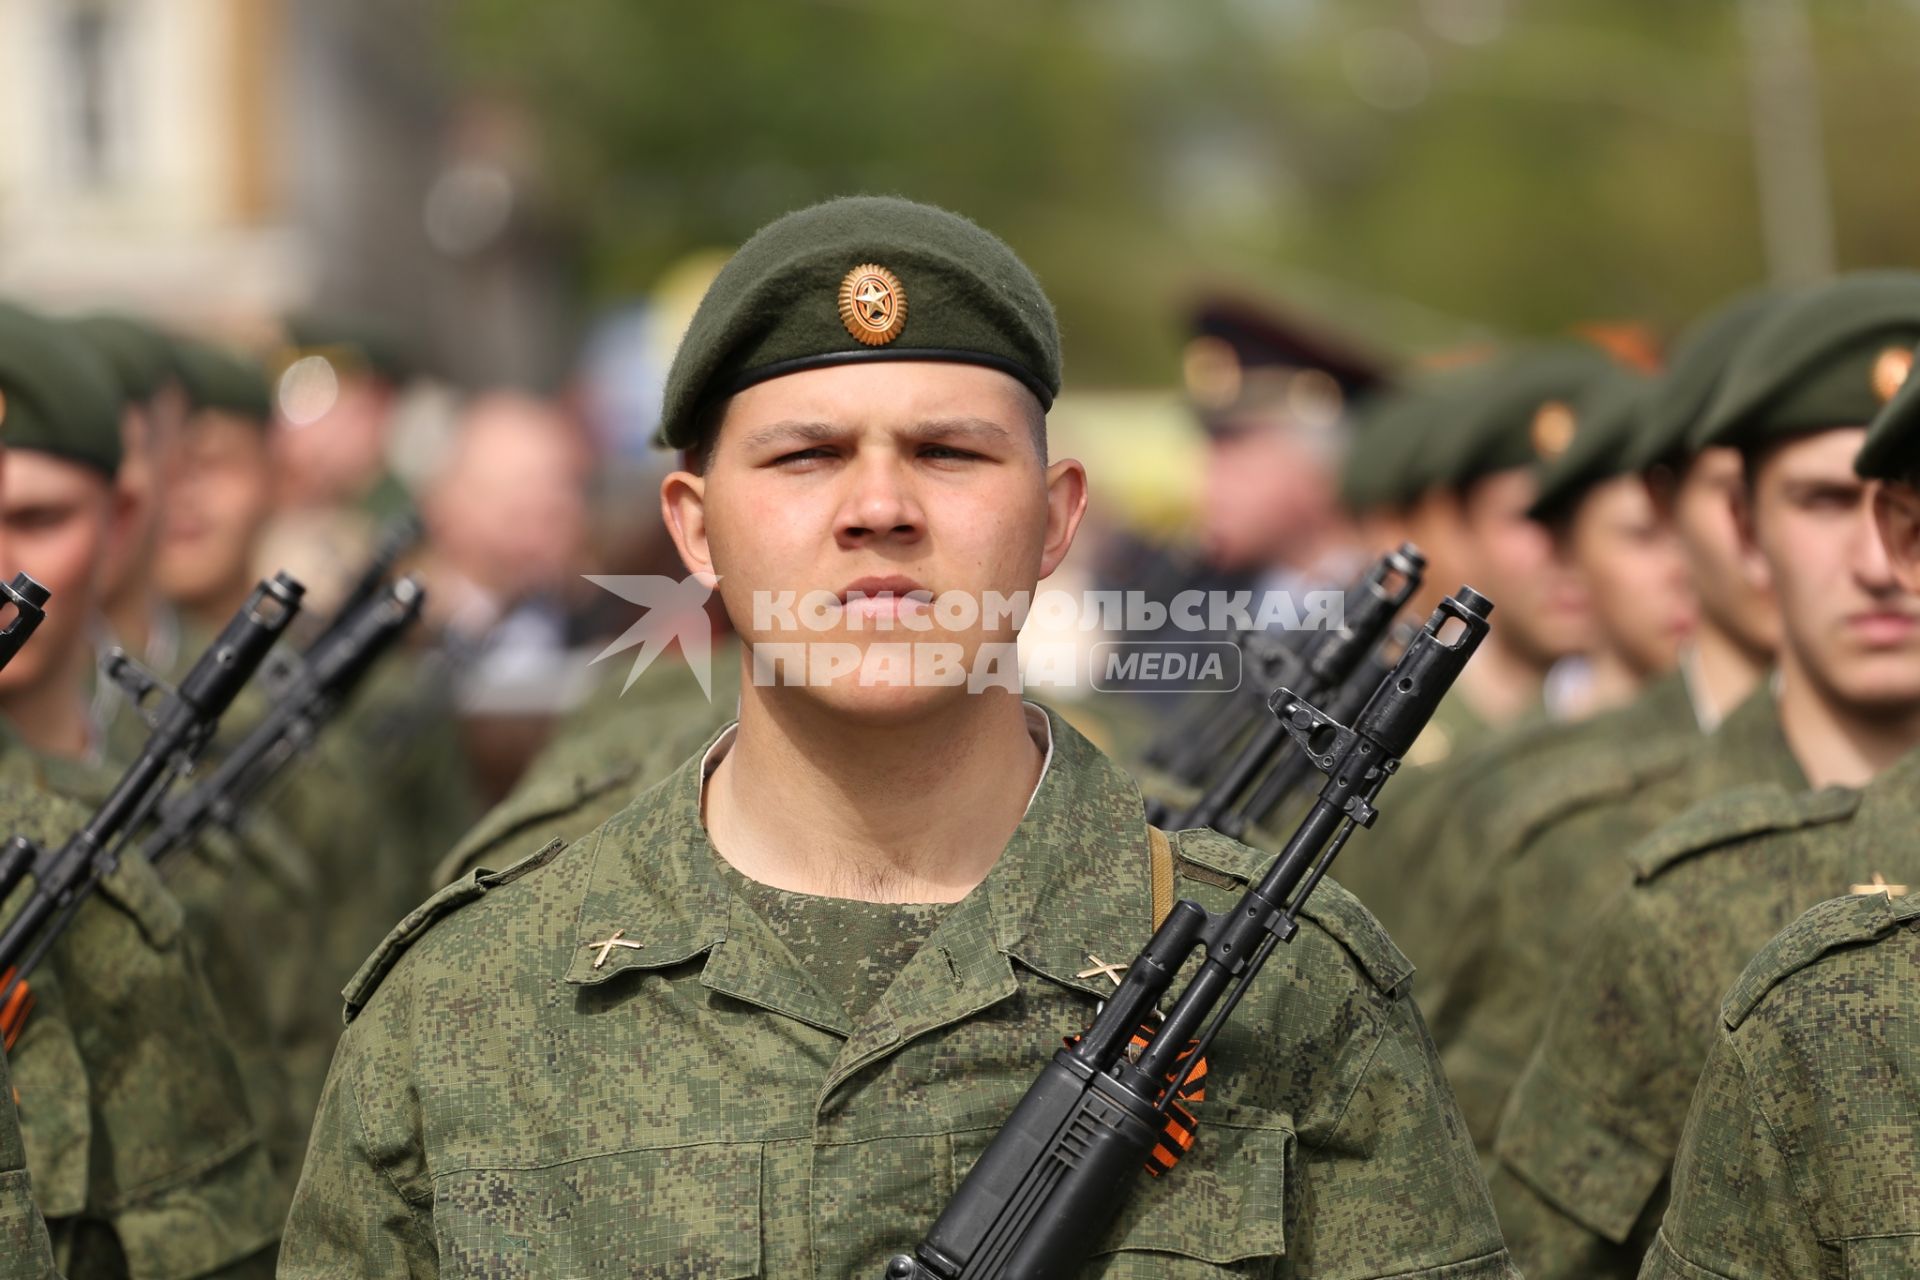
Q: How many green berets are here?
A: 11